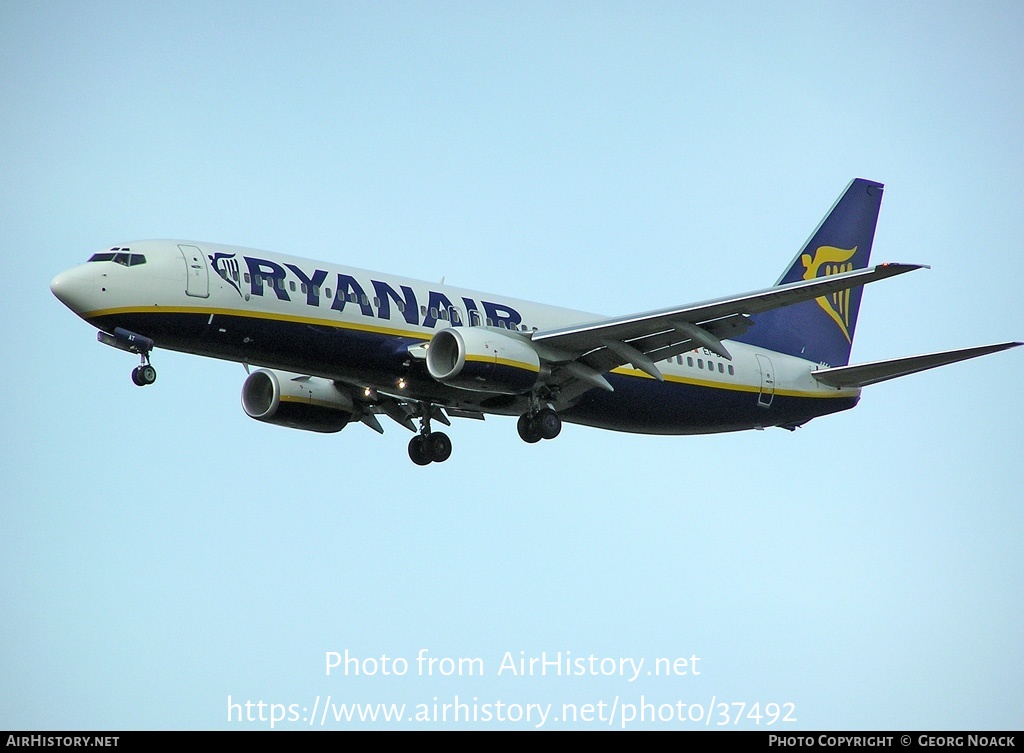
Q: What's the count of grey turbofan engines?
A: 2